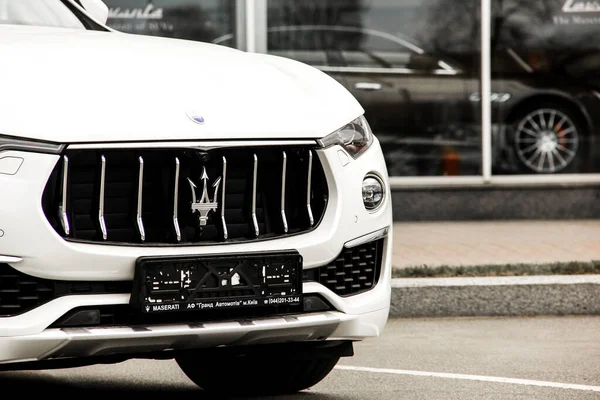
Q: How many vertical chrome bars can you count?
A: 8